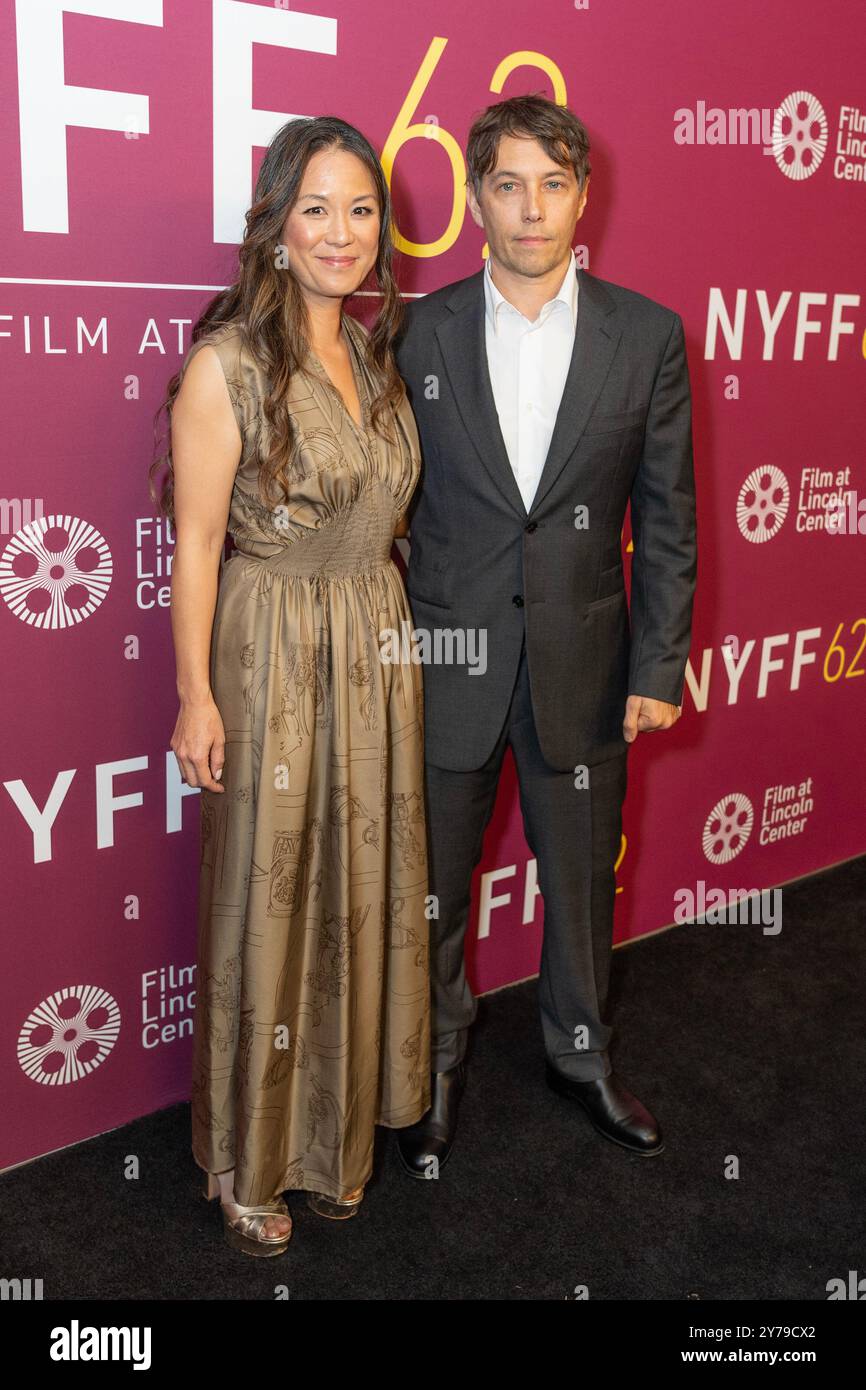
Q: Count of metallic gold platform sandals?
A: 2